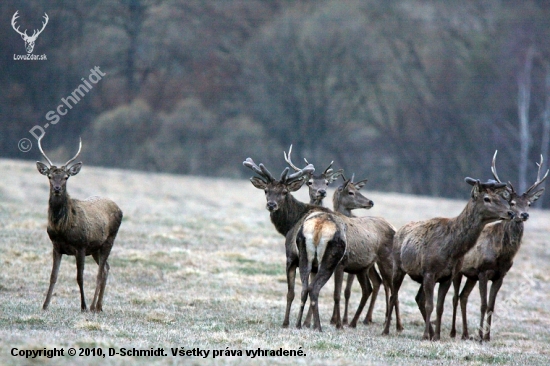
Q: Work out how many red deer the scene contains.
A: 6